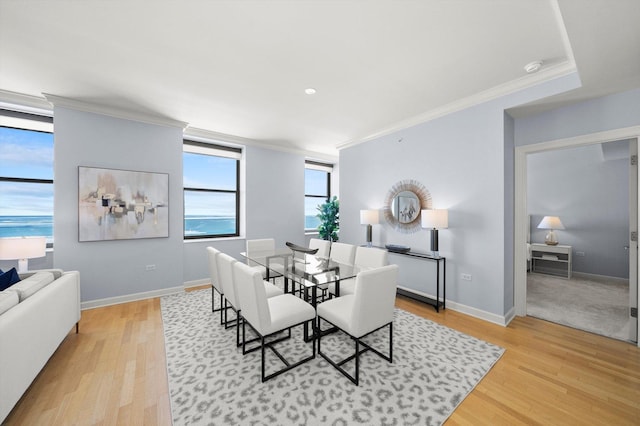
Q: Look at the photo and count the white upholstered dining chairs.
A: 8